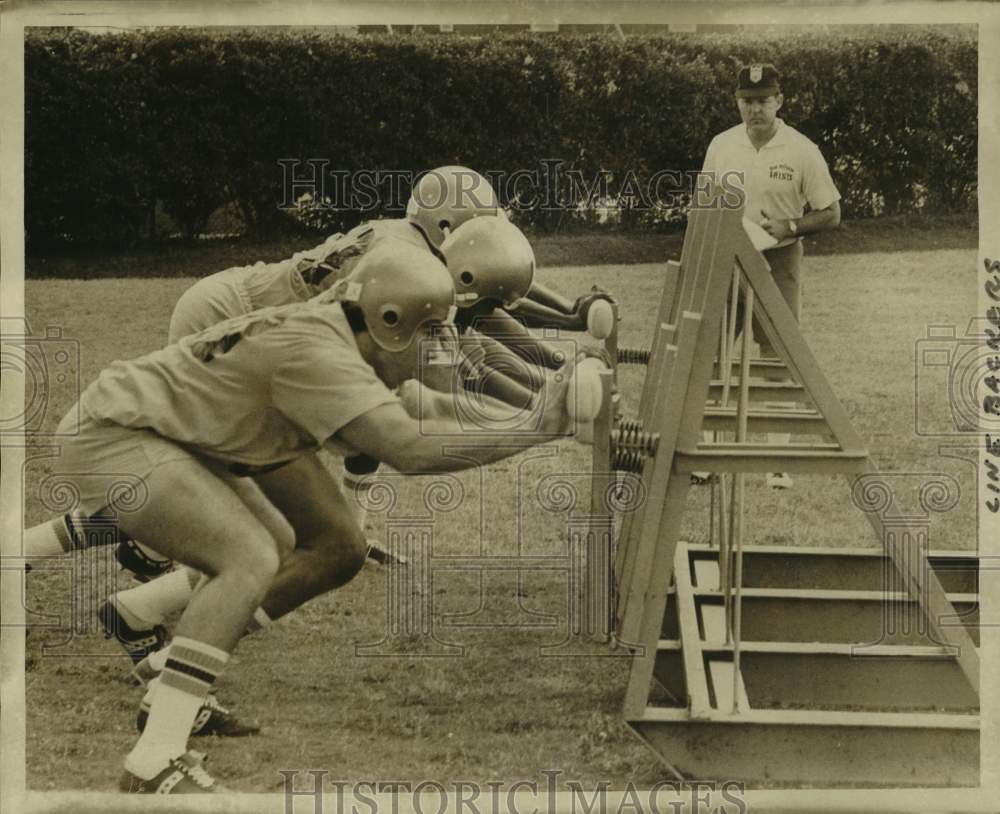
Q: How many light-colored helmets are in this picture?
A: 3